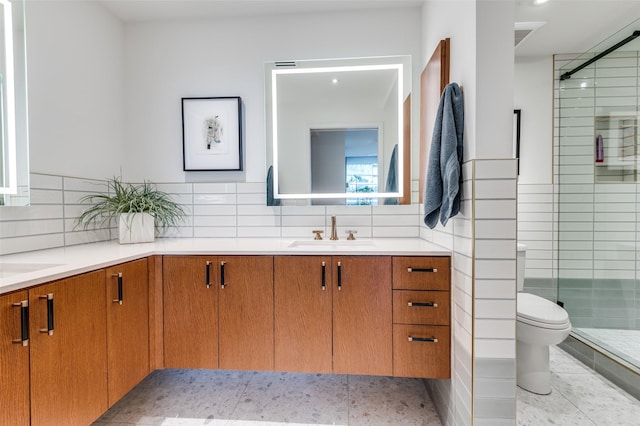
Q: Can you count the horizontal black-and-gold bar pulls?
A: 3